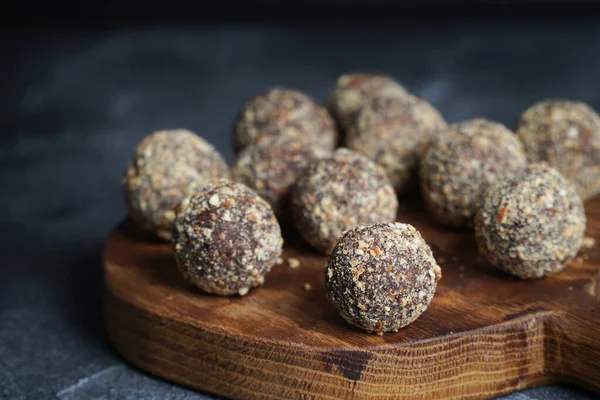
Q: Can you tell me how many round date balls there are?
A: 11